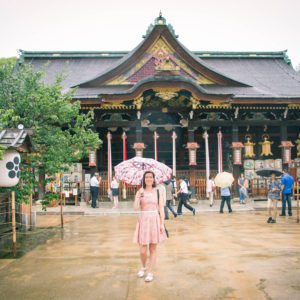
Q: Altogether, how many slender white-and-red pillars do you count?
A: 6